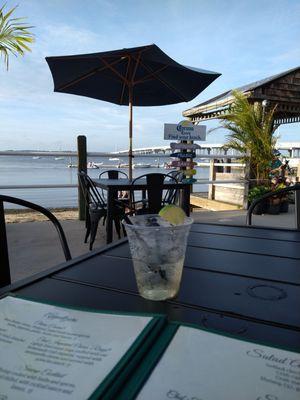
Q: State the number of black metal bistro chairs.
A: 6